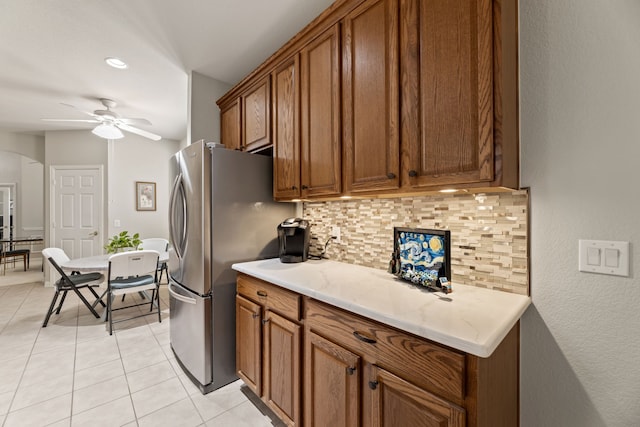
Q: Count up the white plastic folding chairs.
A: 3